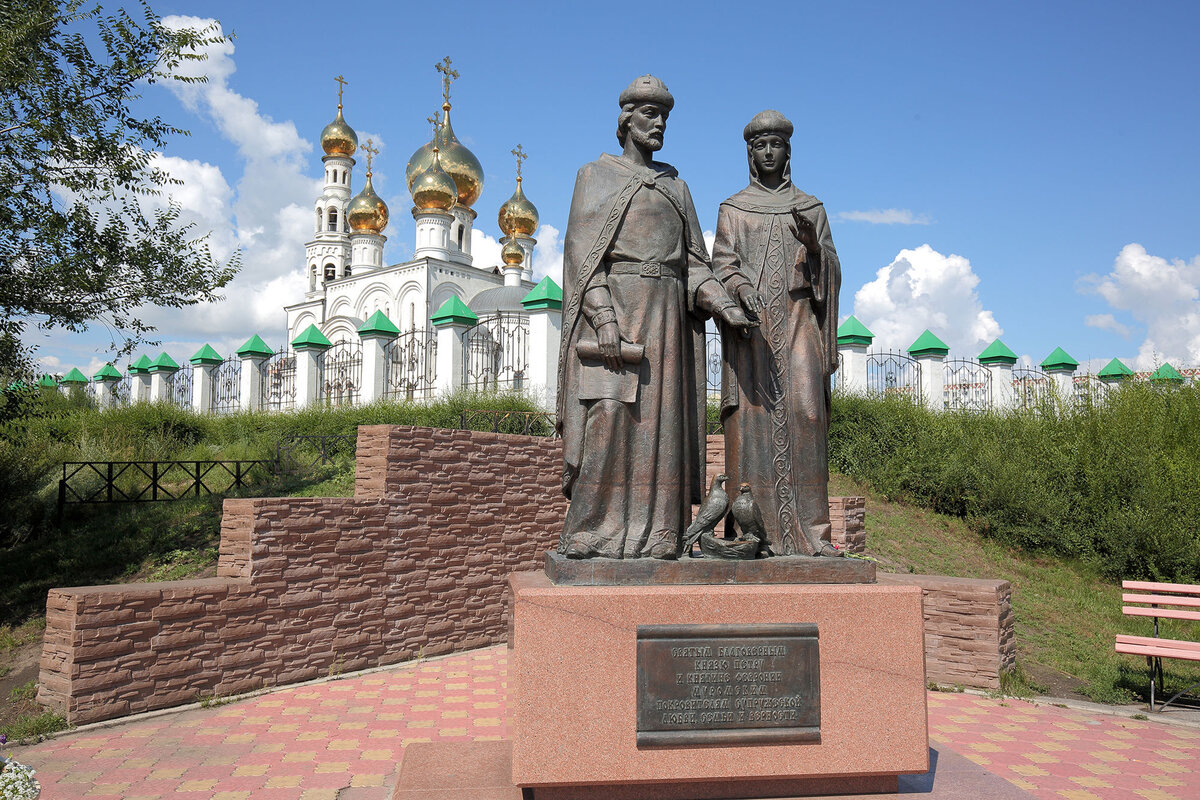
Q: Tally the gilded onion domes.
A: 6